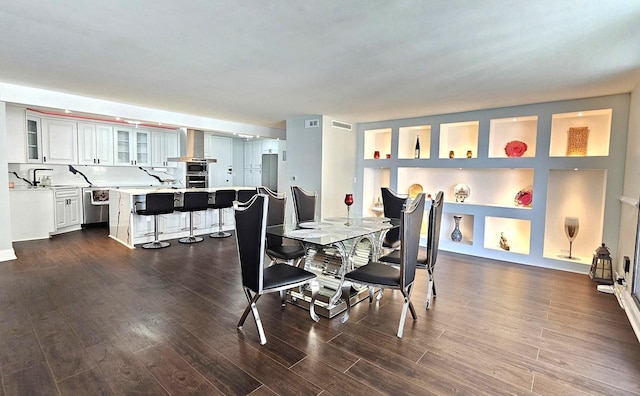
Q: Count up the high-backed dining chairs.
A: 6